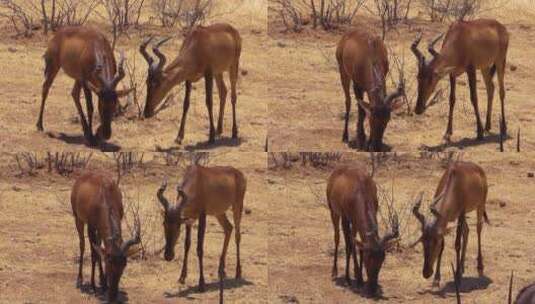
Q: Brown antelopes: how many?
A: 8